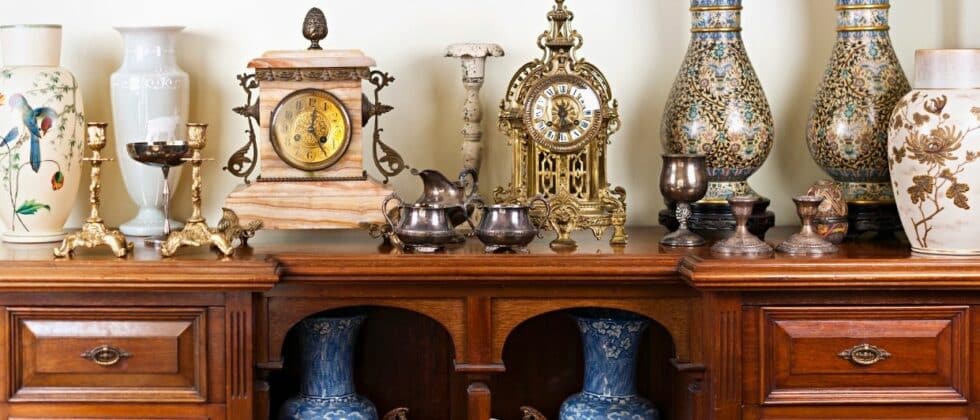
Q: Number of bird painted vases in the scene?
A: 1